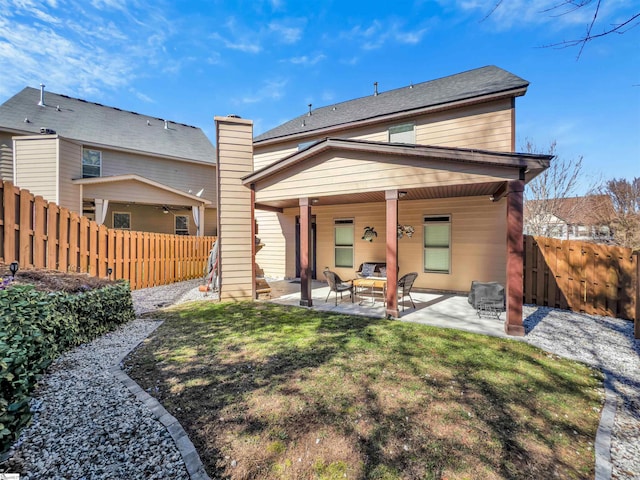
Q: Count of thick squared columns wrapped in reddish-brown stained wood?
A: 3